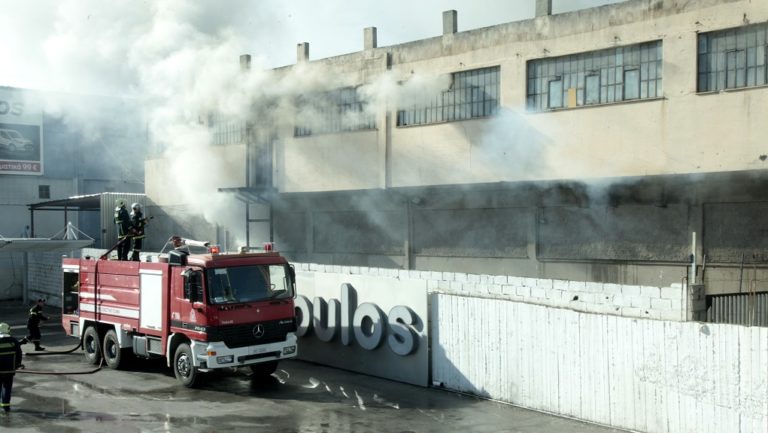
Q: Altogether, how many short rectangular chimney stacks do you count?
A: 5